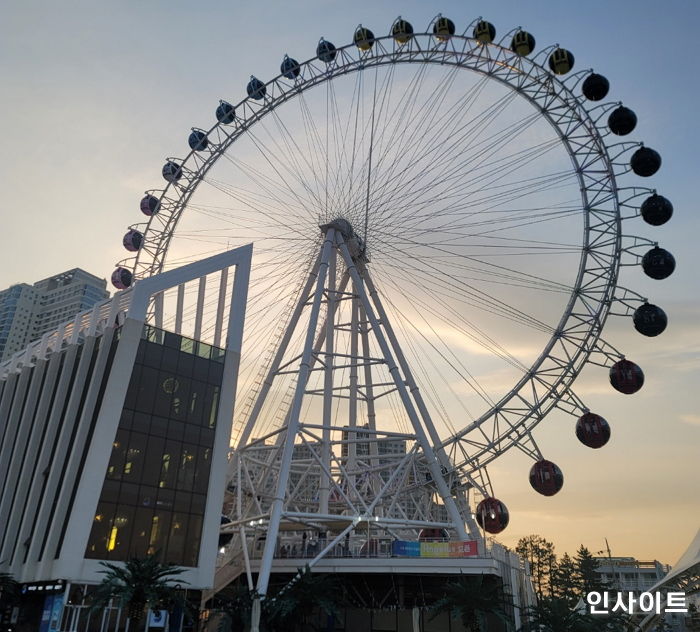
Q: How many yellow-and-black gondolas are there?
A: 6